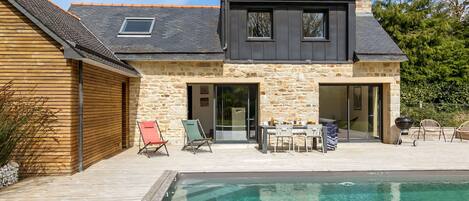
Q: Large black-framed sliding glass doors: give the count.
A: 2